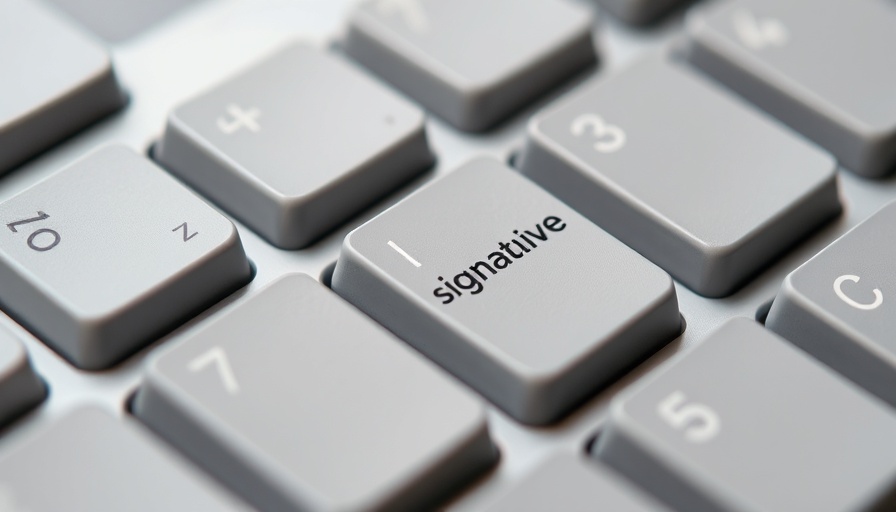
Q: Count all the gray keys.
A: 14